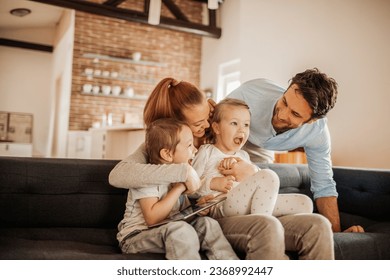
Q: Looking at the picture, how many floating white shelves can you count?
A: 3